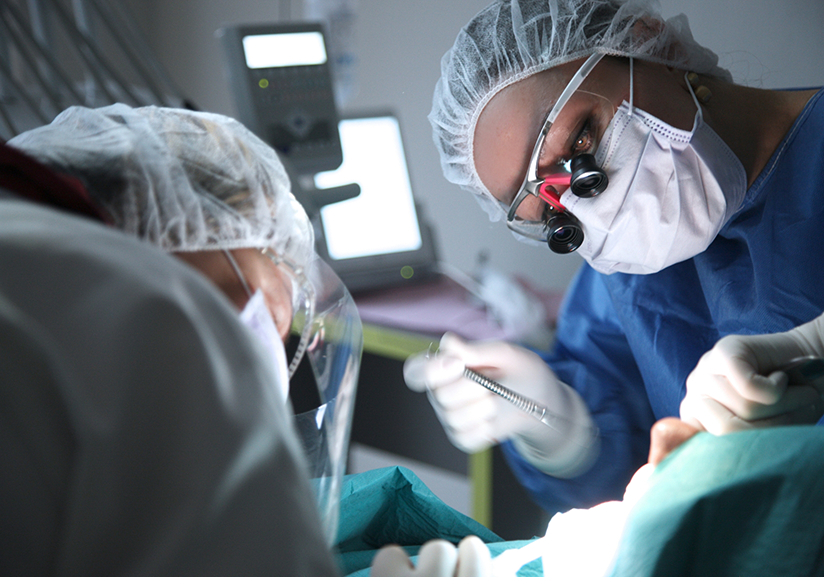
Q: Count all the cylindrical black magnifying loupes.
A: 2